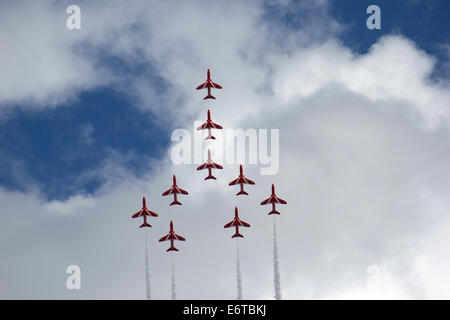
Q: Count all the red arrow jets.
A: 9